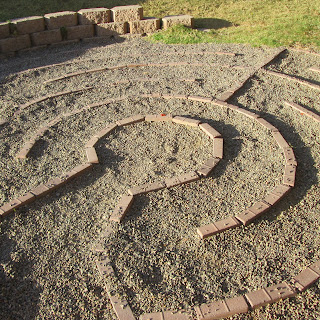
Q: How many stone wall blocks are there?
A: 11